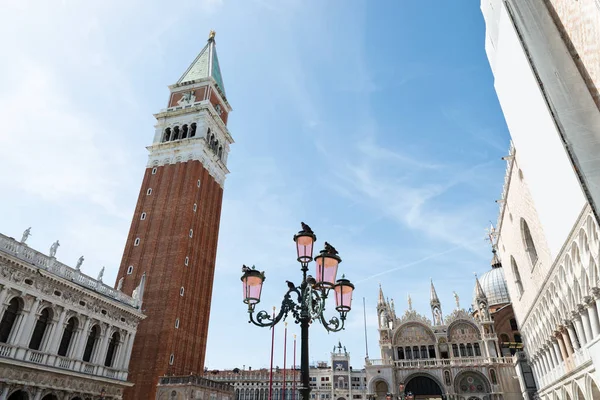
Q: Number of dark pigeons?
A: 5